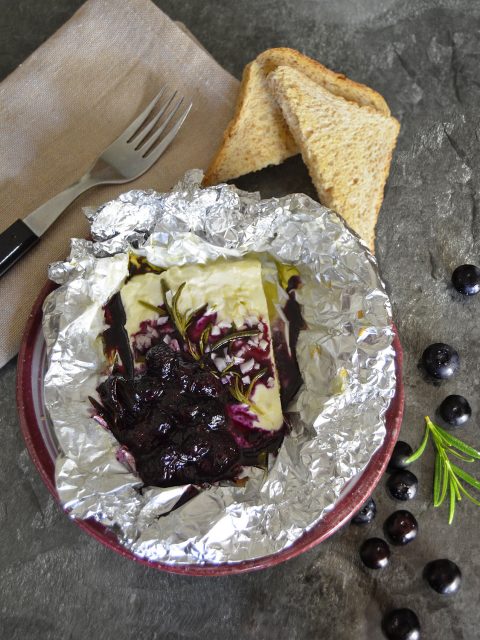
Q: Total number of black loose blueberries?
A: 10